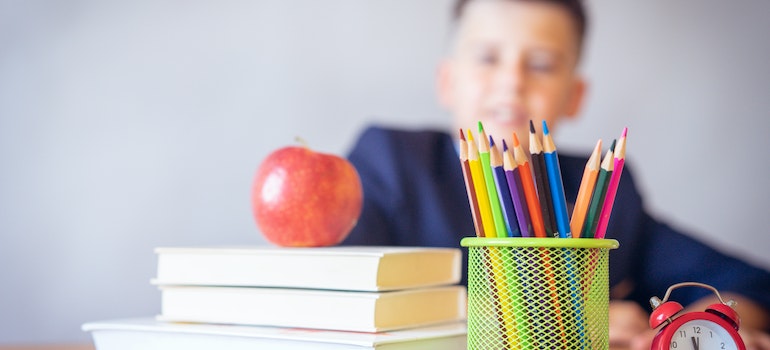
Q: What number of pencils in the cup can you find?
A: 11